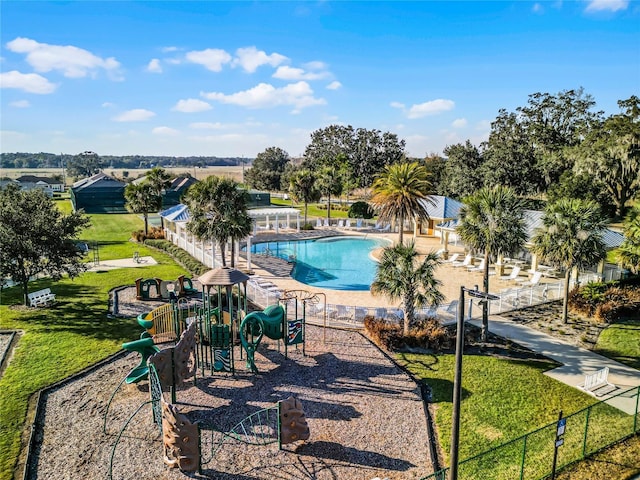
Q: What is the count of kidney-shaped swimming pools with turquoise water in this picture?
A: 1